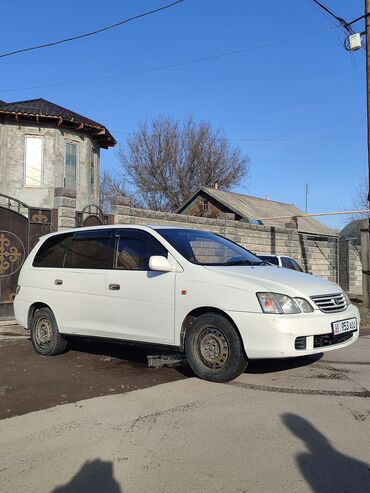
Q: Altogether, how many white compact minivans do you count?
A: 1